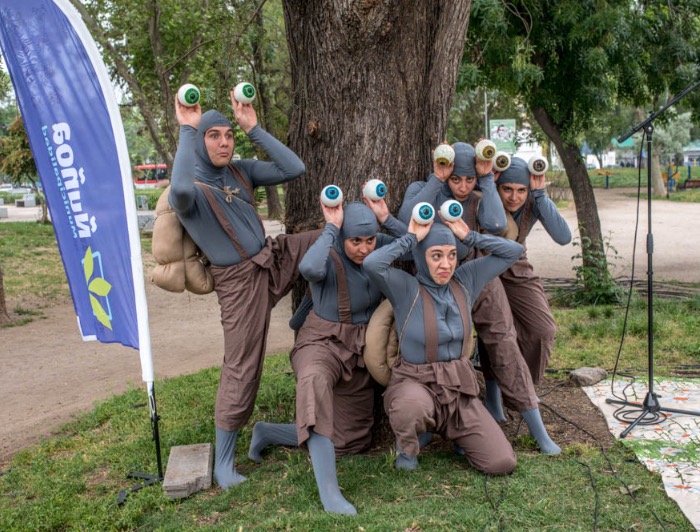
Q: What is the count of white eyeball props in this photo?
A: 10